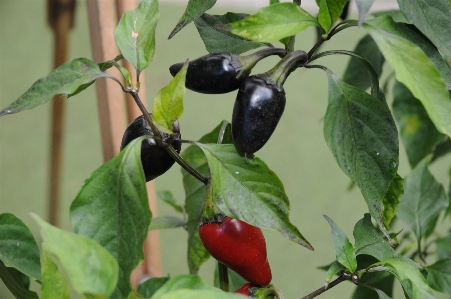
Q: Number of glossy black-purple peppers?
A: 3